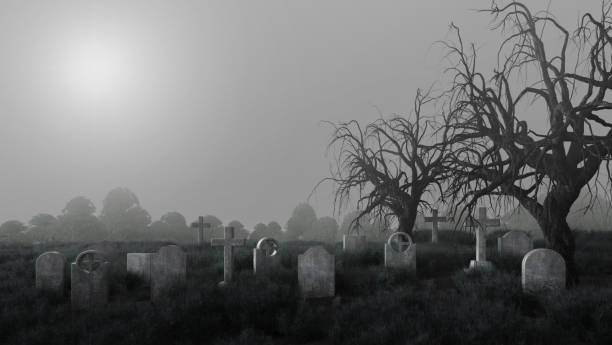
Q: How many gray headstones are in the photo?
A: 14